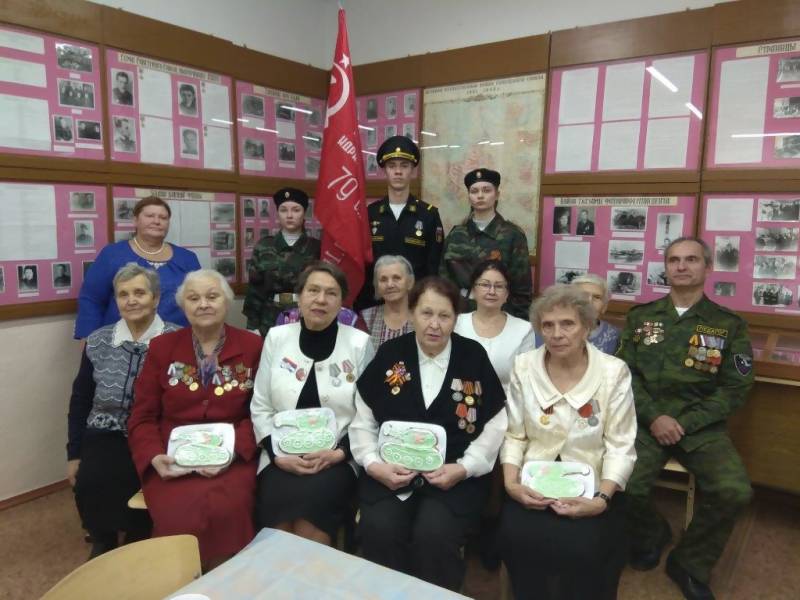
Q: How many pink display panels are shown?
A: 11